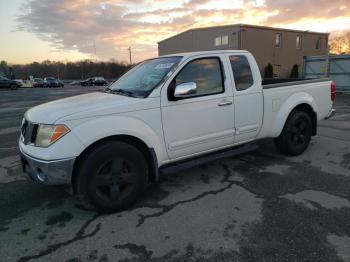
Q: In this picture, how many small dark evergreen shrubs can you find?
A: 2